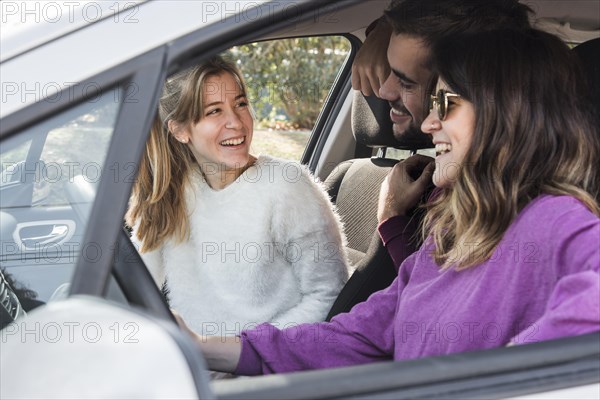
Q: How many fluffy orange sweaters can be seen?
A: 0